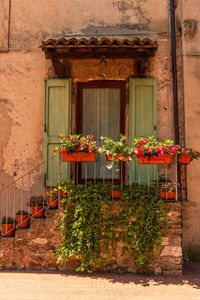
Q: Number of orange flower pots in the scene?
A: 11